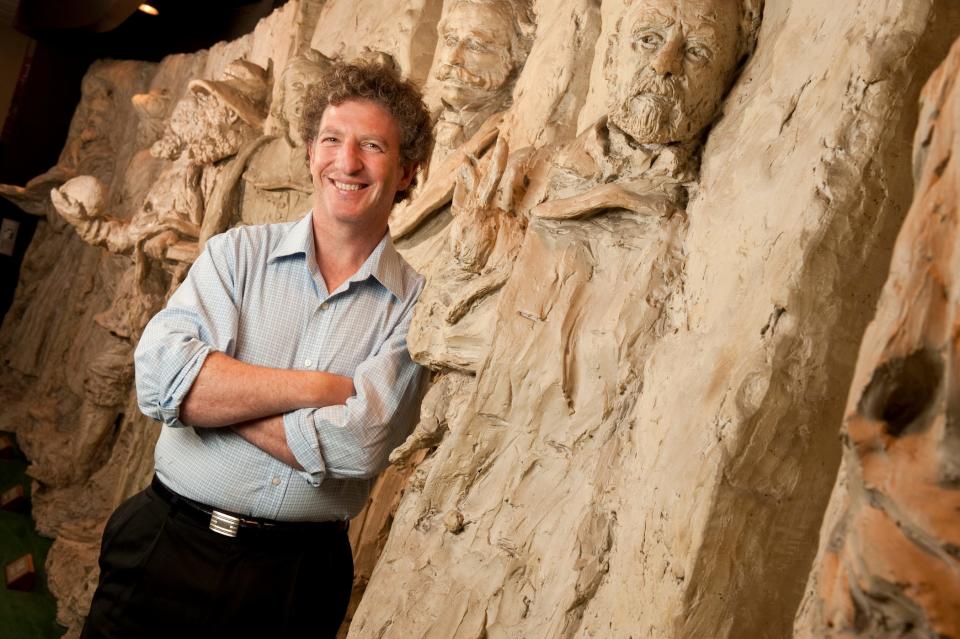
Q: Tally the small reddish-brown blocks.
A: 3